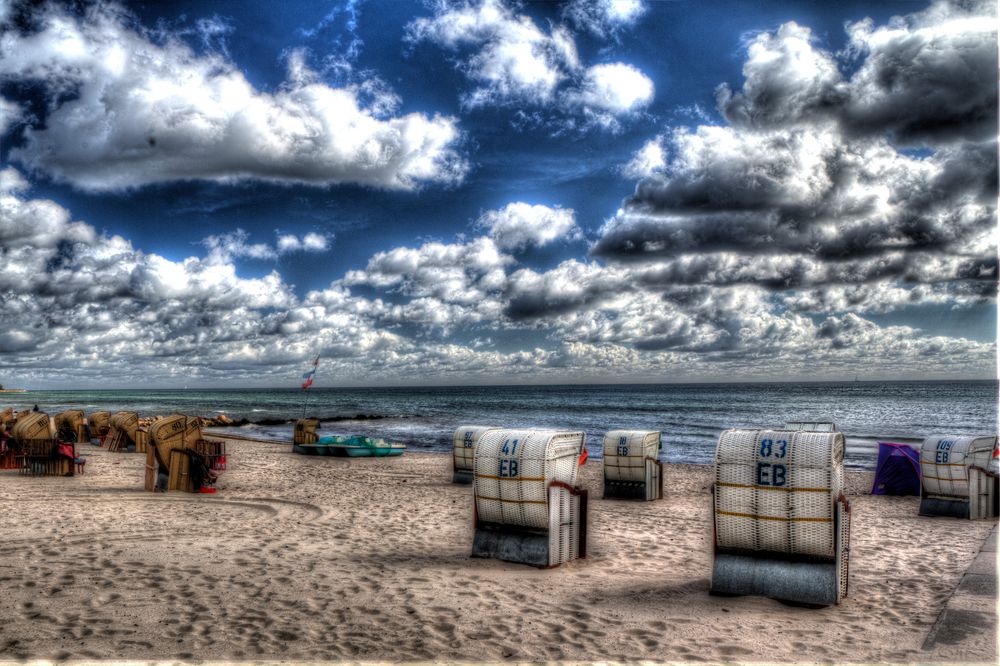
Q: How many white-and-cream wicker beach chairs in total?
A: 5